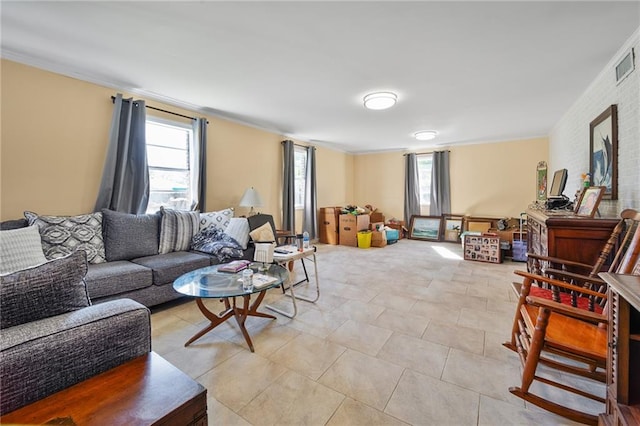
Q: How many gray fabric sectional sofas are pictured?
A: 1